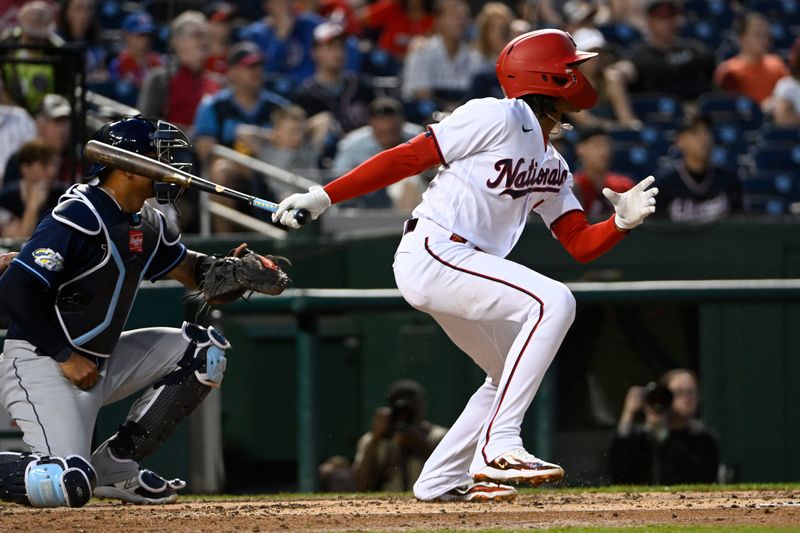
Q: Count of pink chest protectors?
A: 0